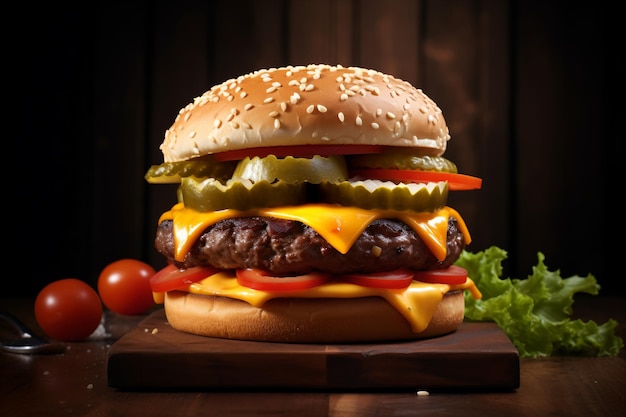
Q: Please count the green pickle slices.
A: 5